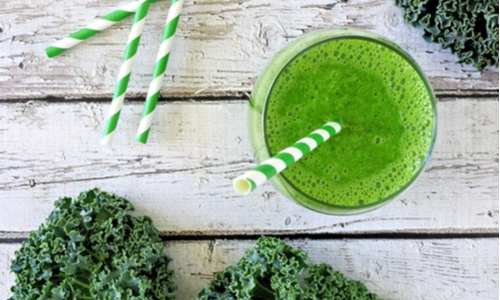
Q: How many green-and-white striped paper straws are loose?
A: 3